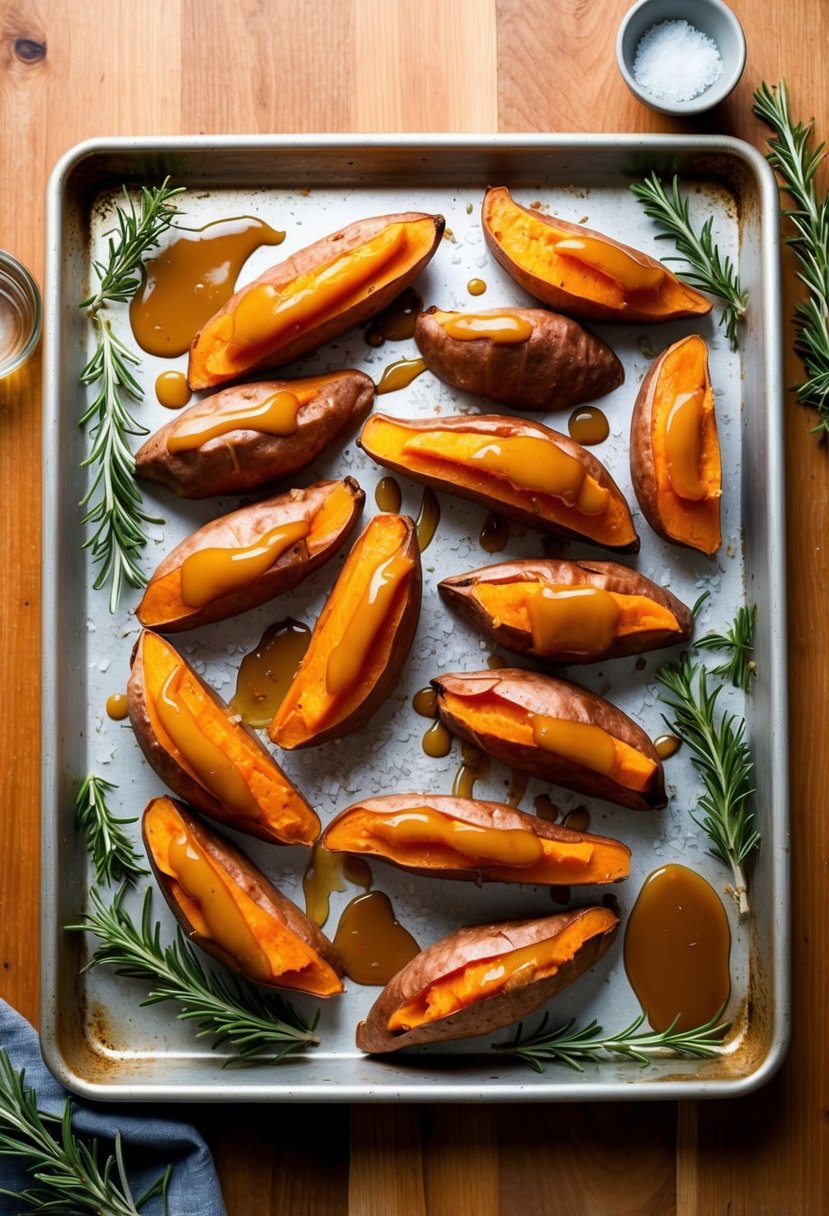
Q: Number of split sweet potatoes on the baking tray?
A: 14